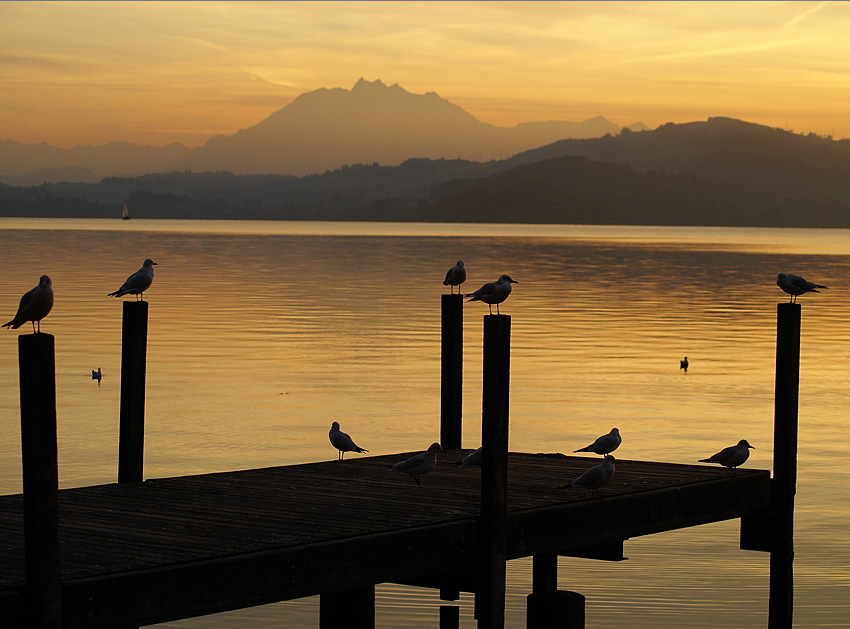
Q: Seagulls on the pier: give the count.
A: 11